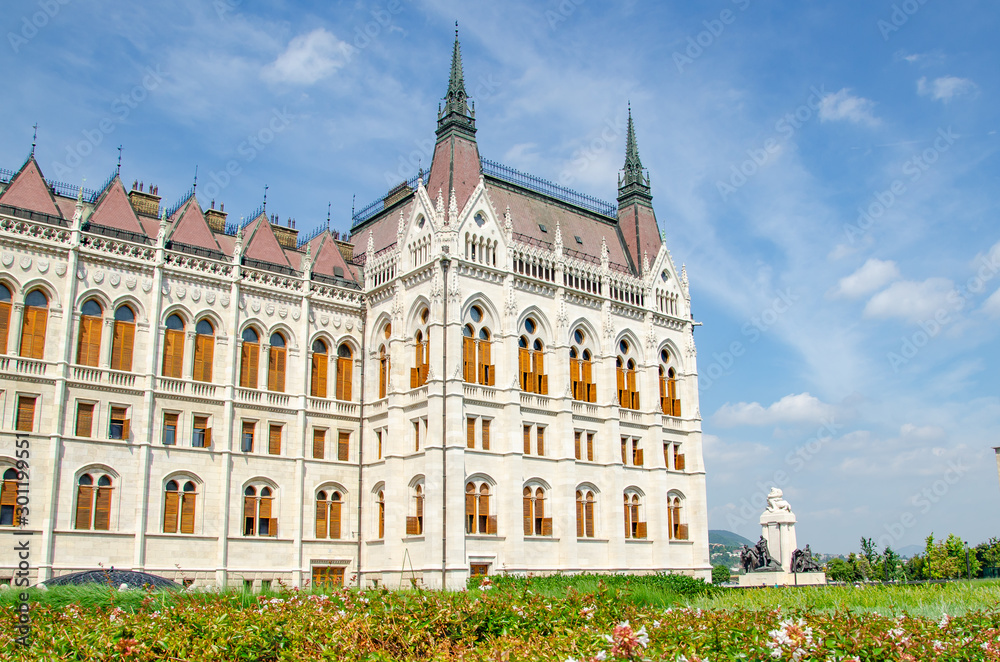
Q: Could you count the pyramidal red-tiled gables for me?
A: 5